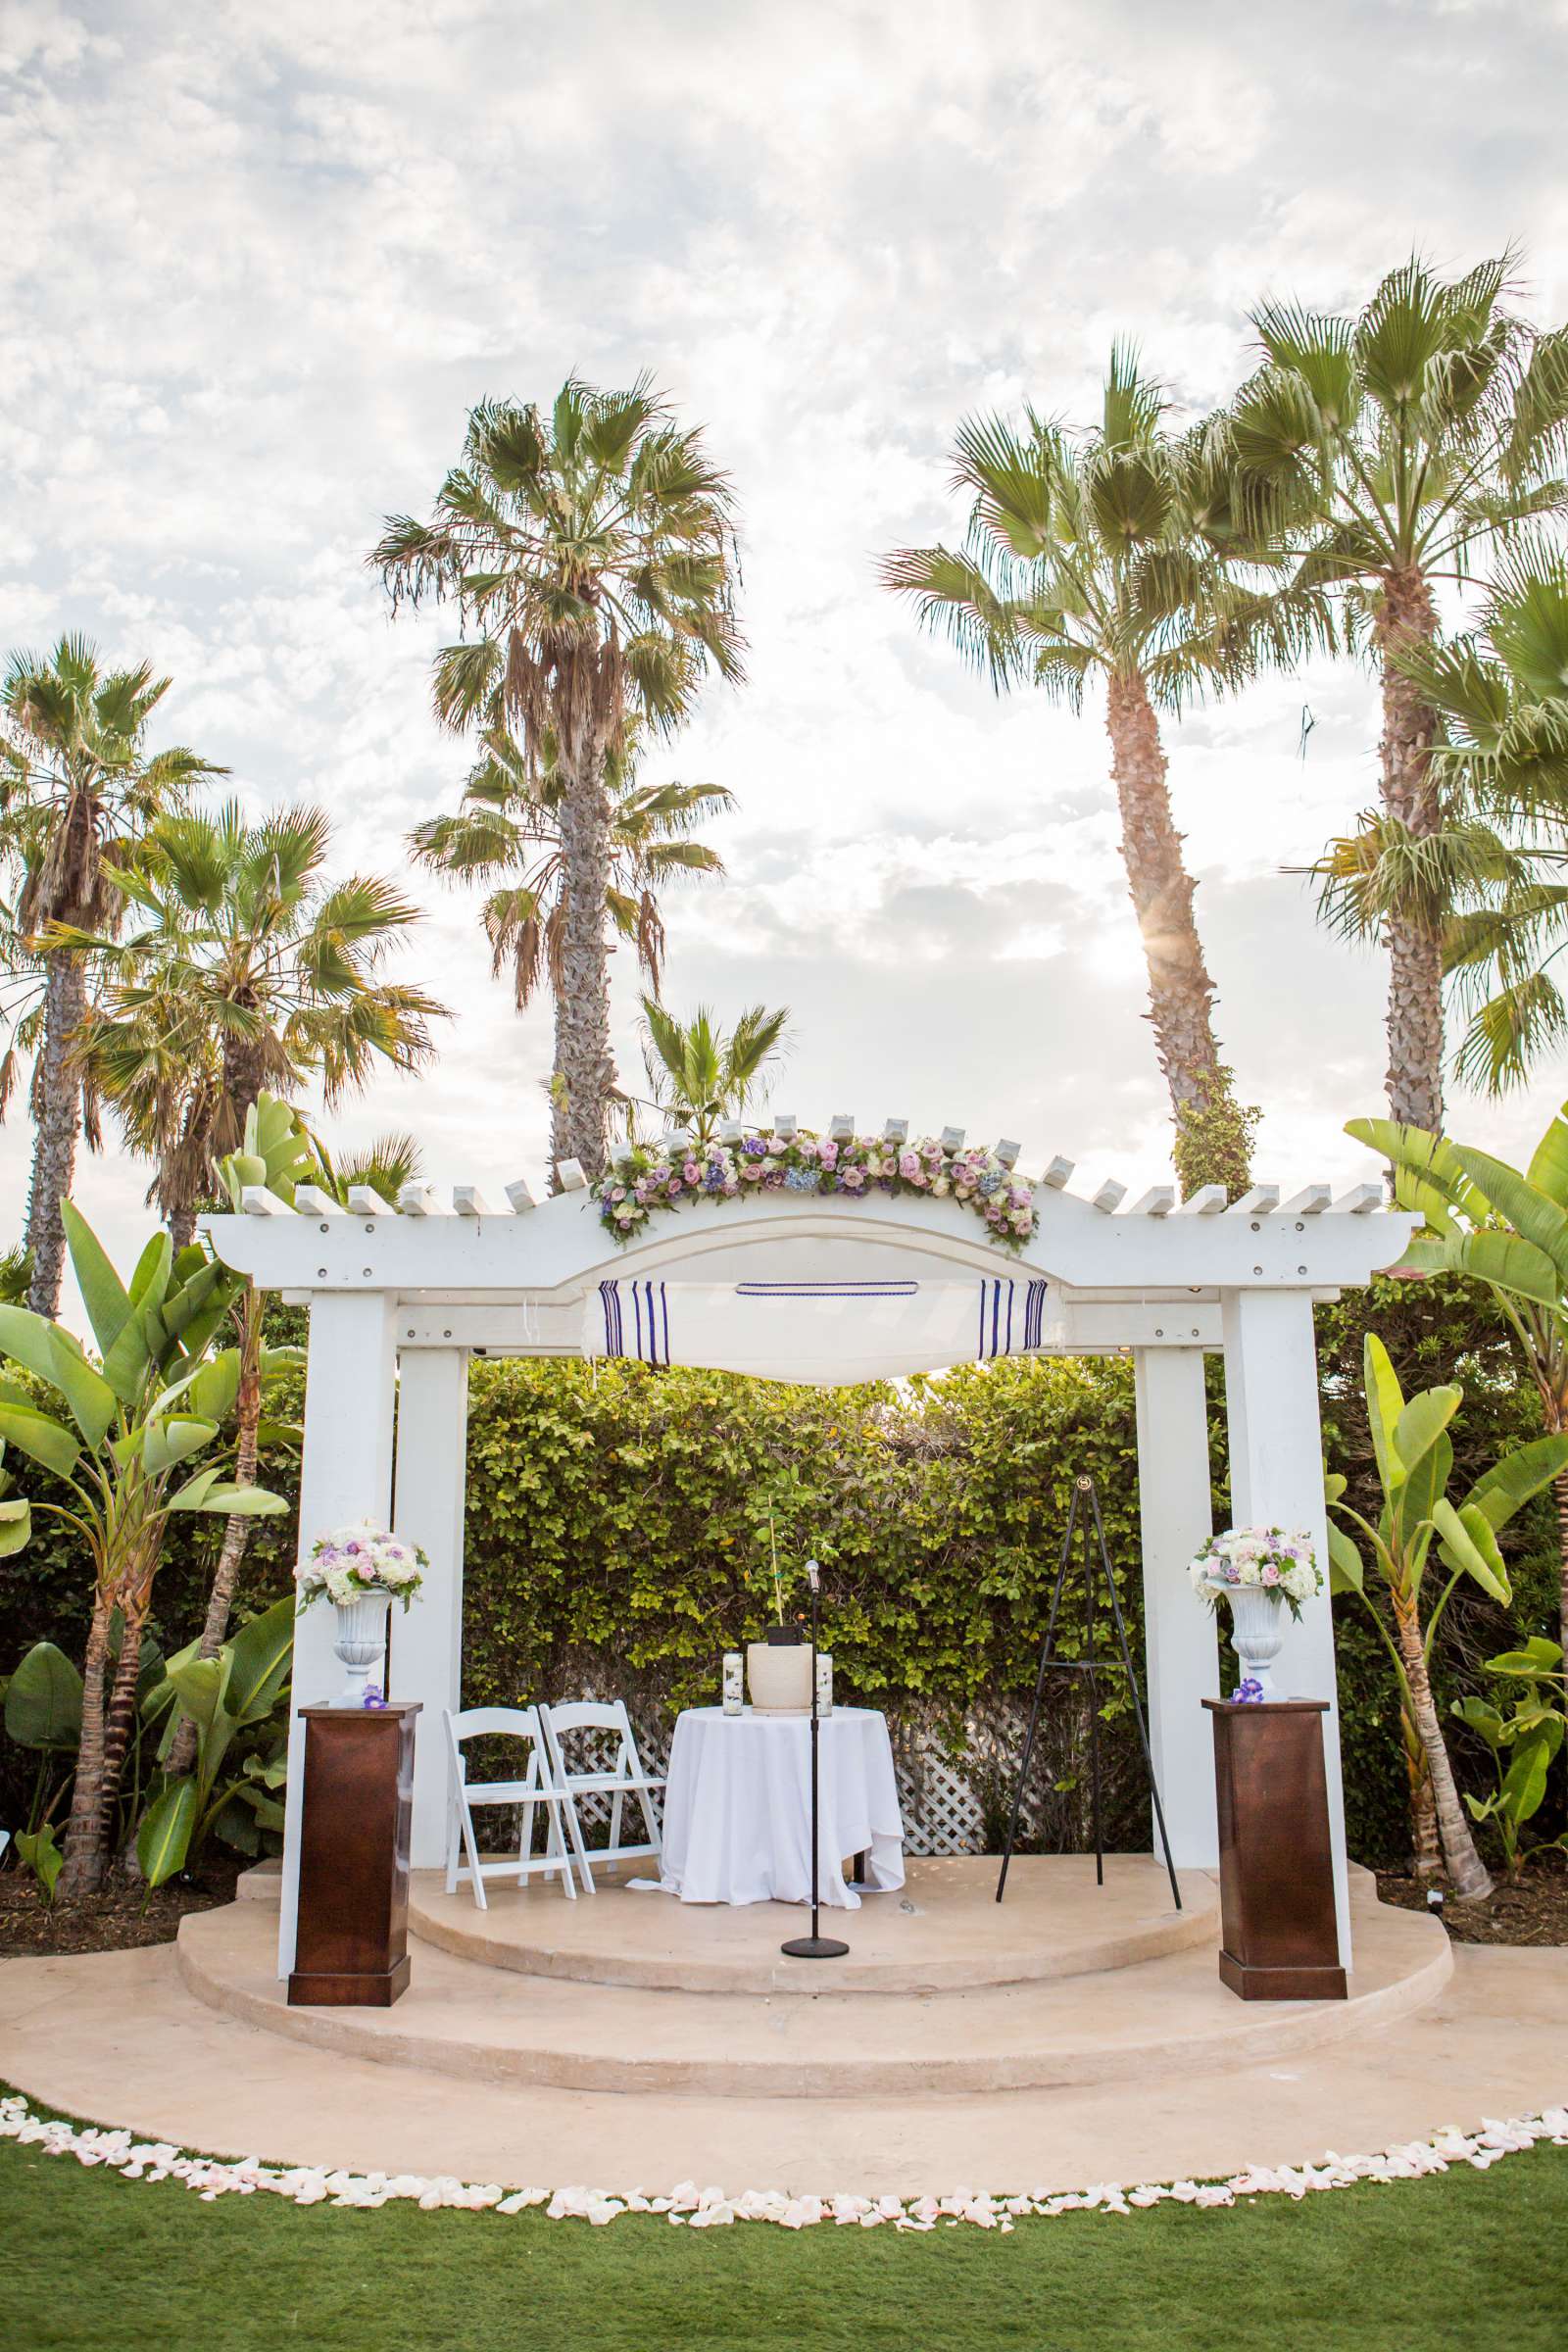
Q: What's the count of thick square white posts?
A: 4